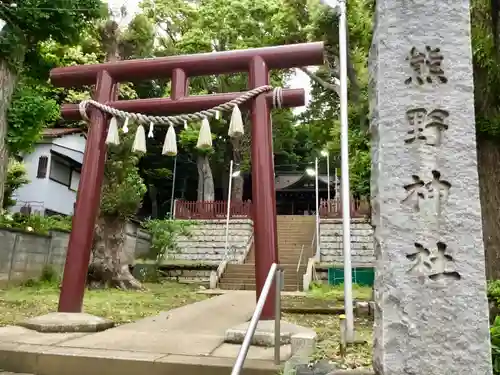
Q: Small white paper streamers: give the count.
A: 4